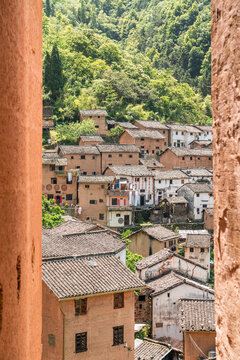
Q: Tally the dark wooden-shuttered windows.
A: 4